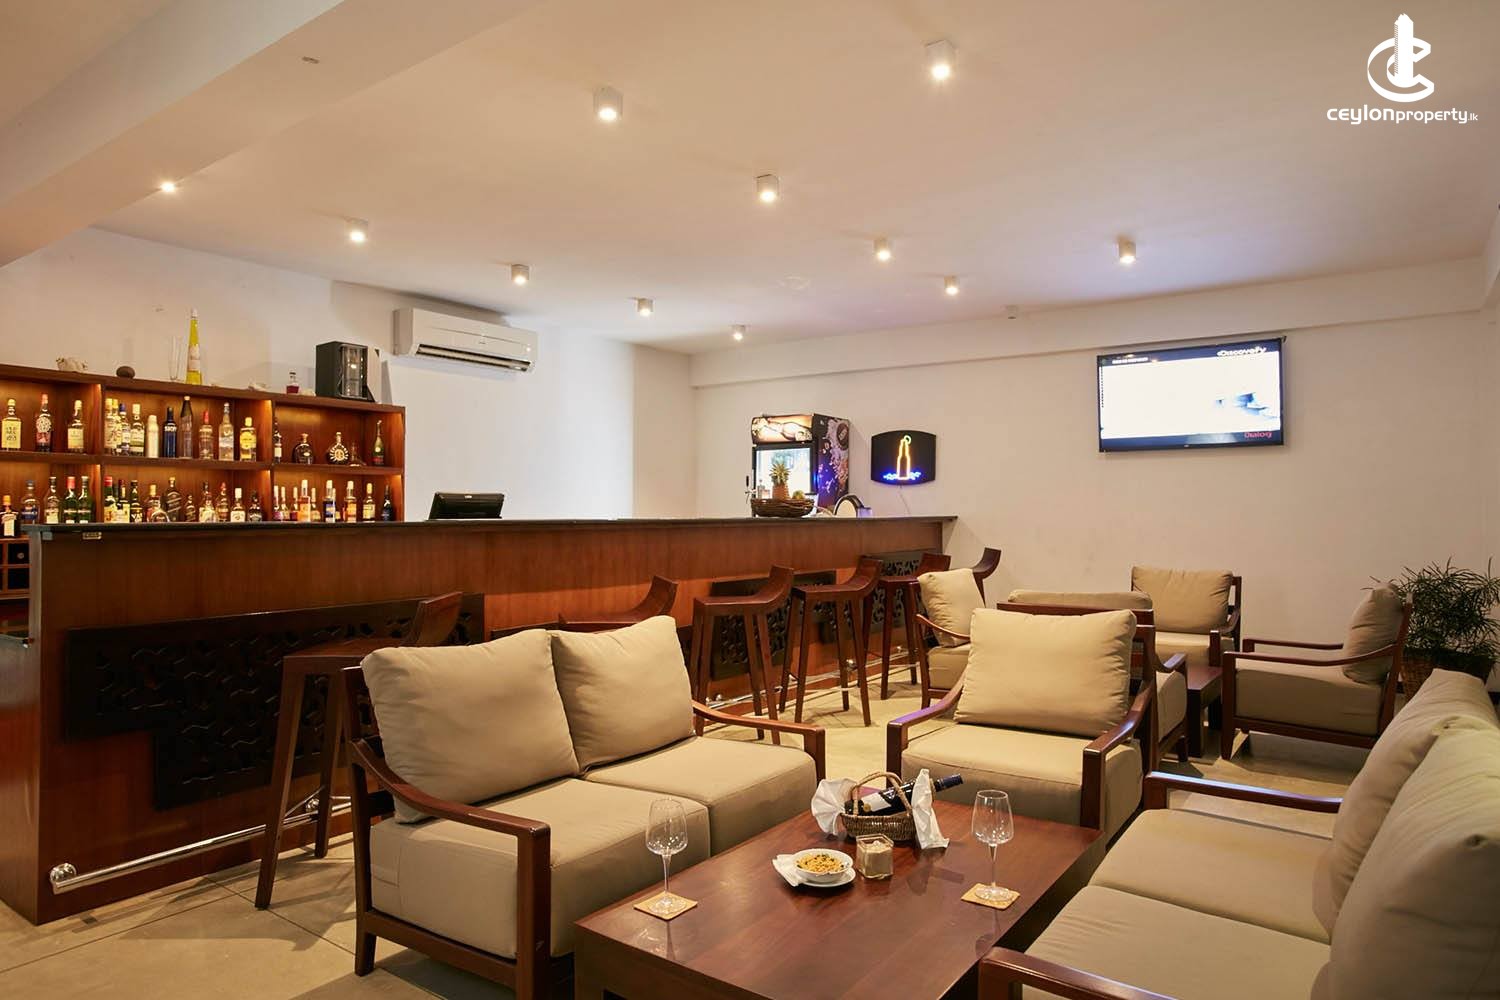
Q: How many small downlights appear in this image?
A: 11